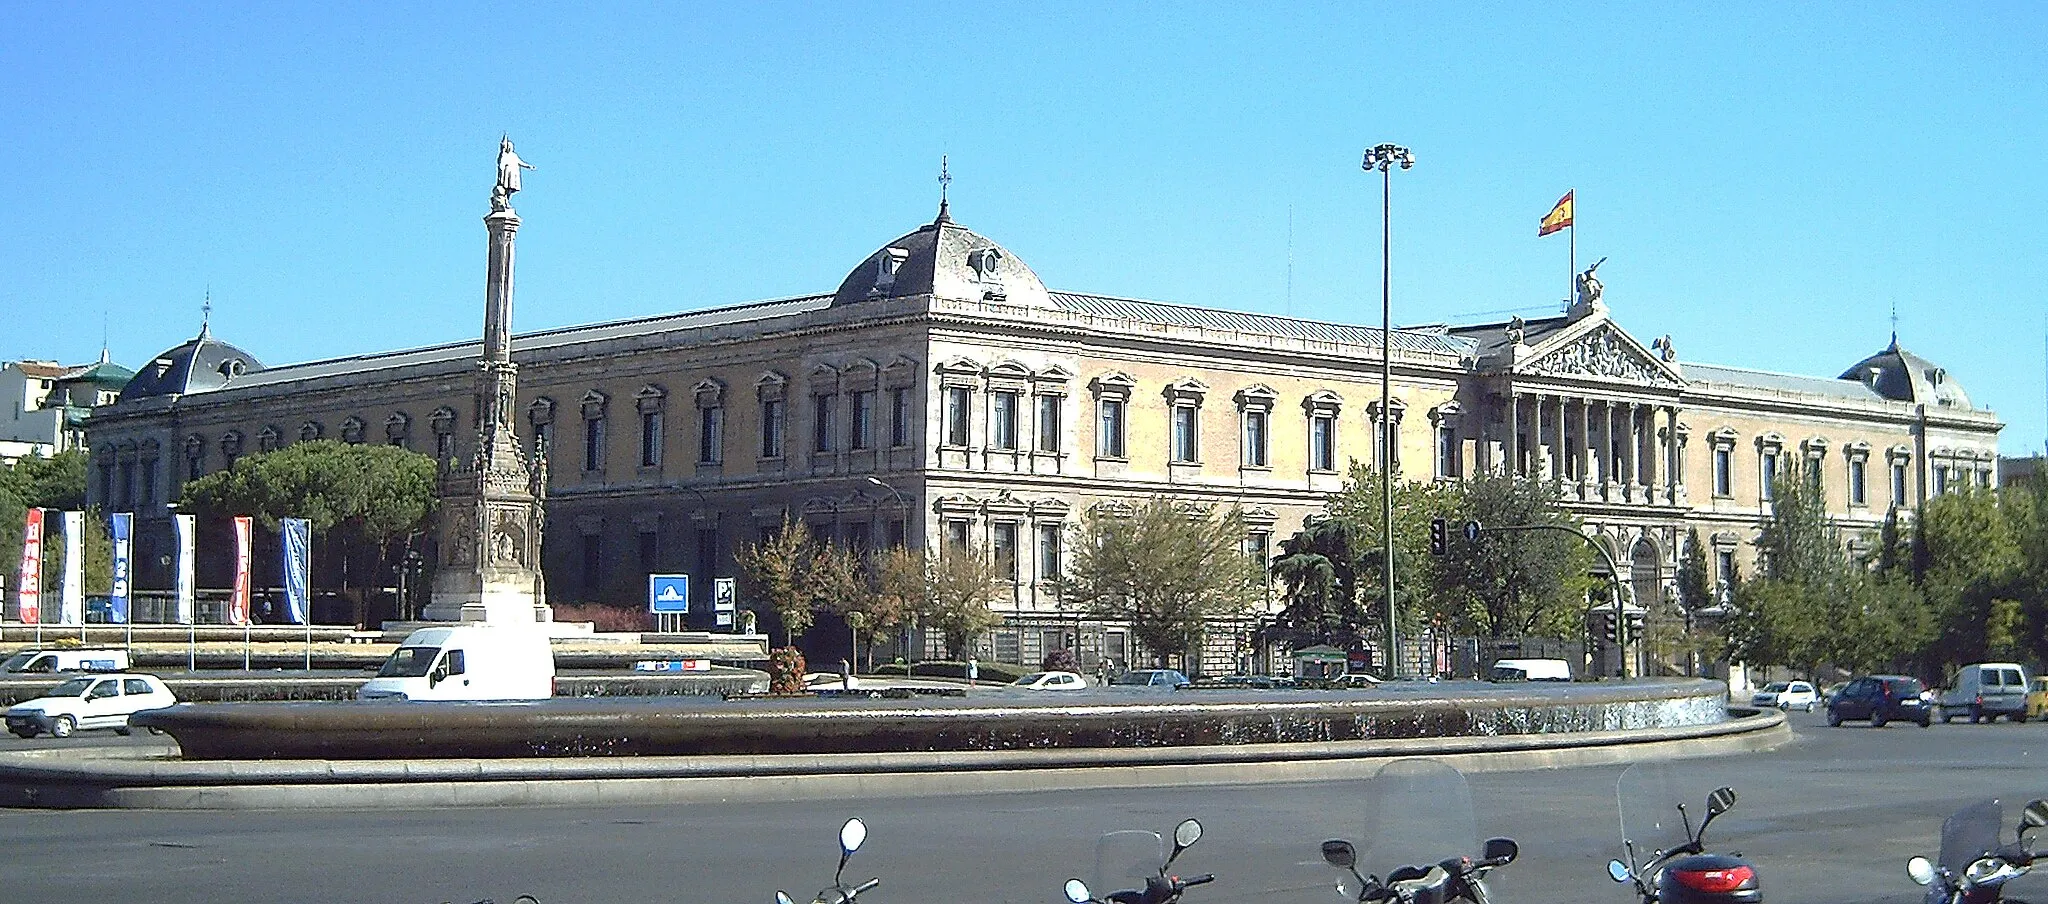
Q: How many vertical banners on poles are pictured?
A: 6